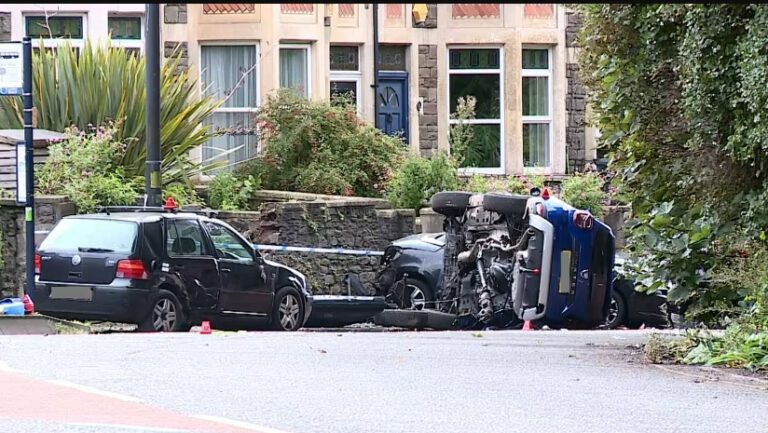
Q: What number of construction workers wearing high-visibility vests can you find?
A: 0